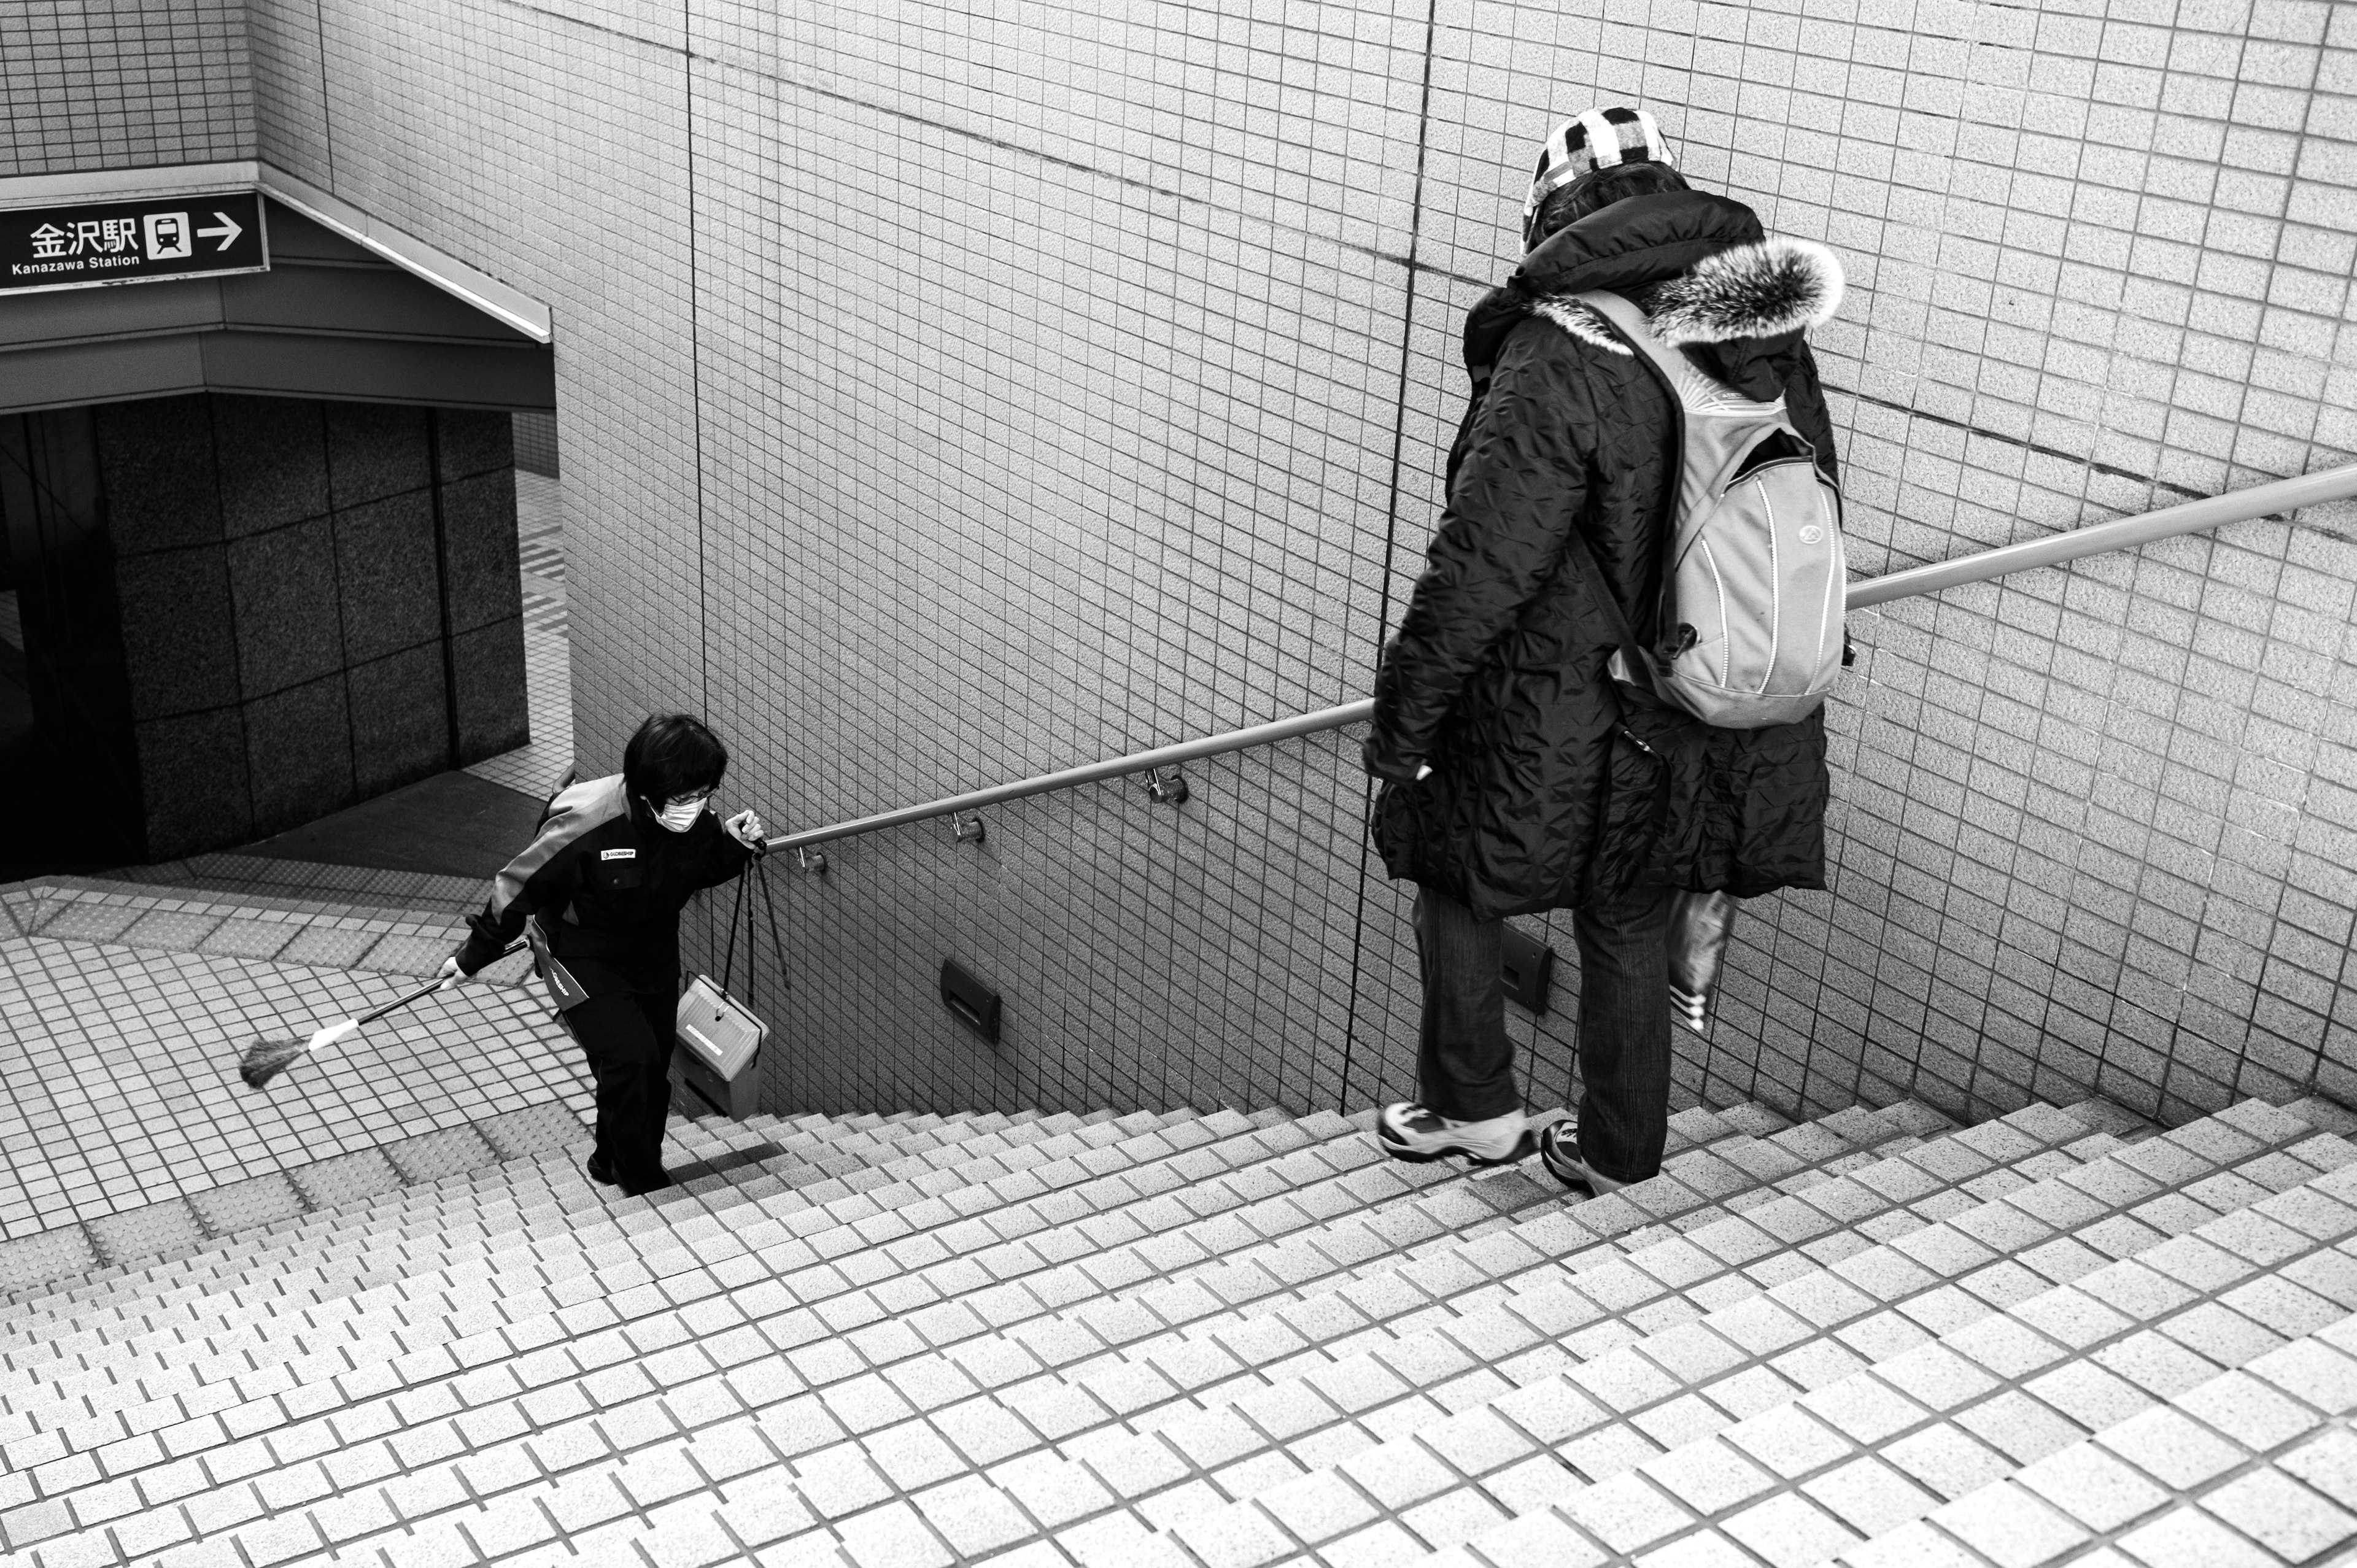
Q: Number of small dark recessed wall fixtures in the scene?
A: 2